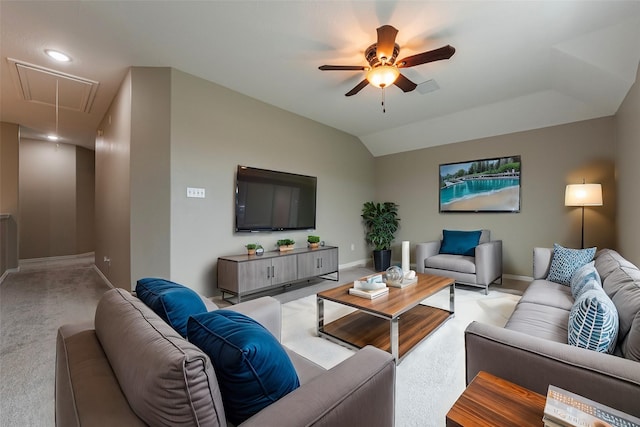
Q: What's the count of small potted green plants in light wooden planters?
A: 3